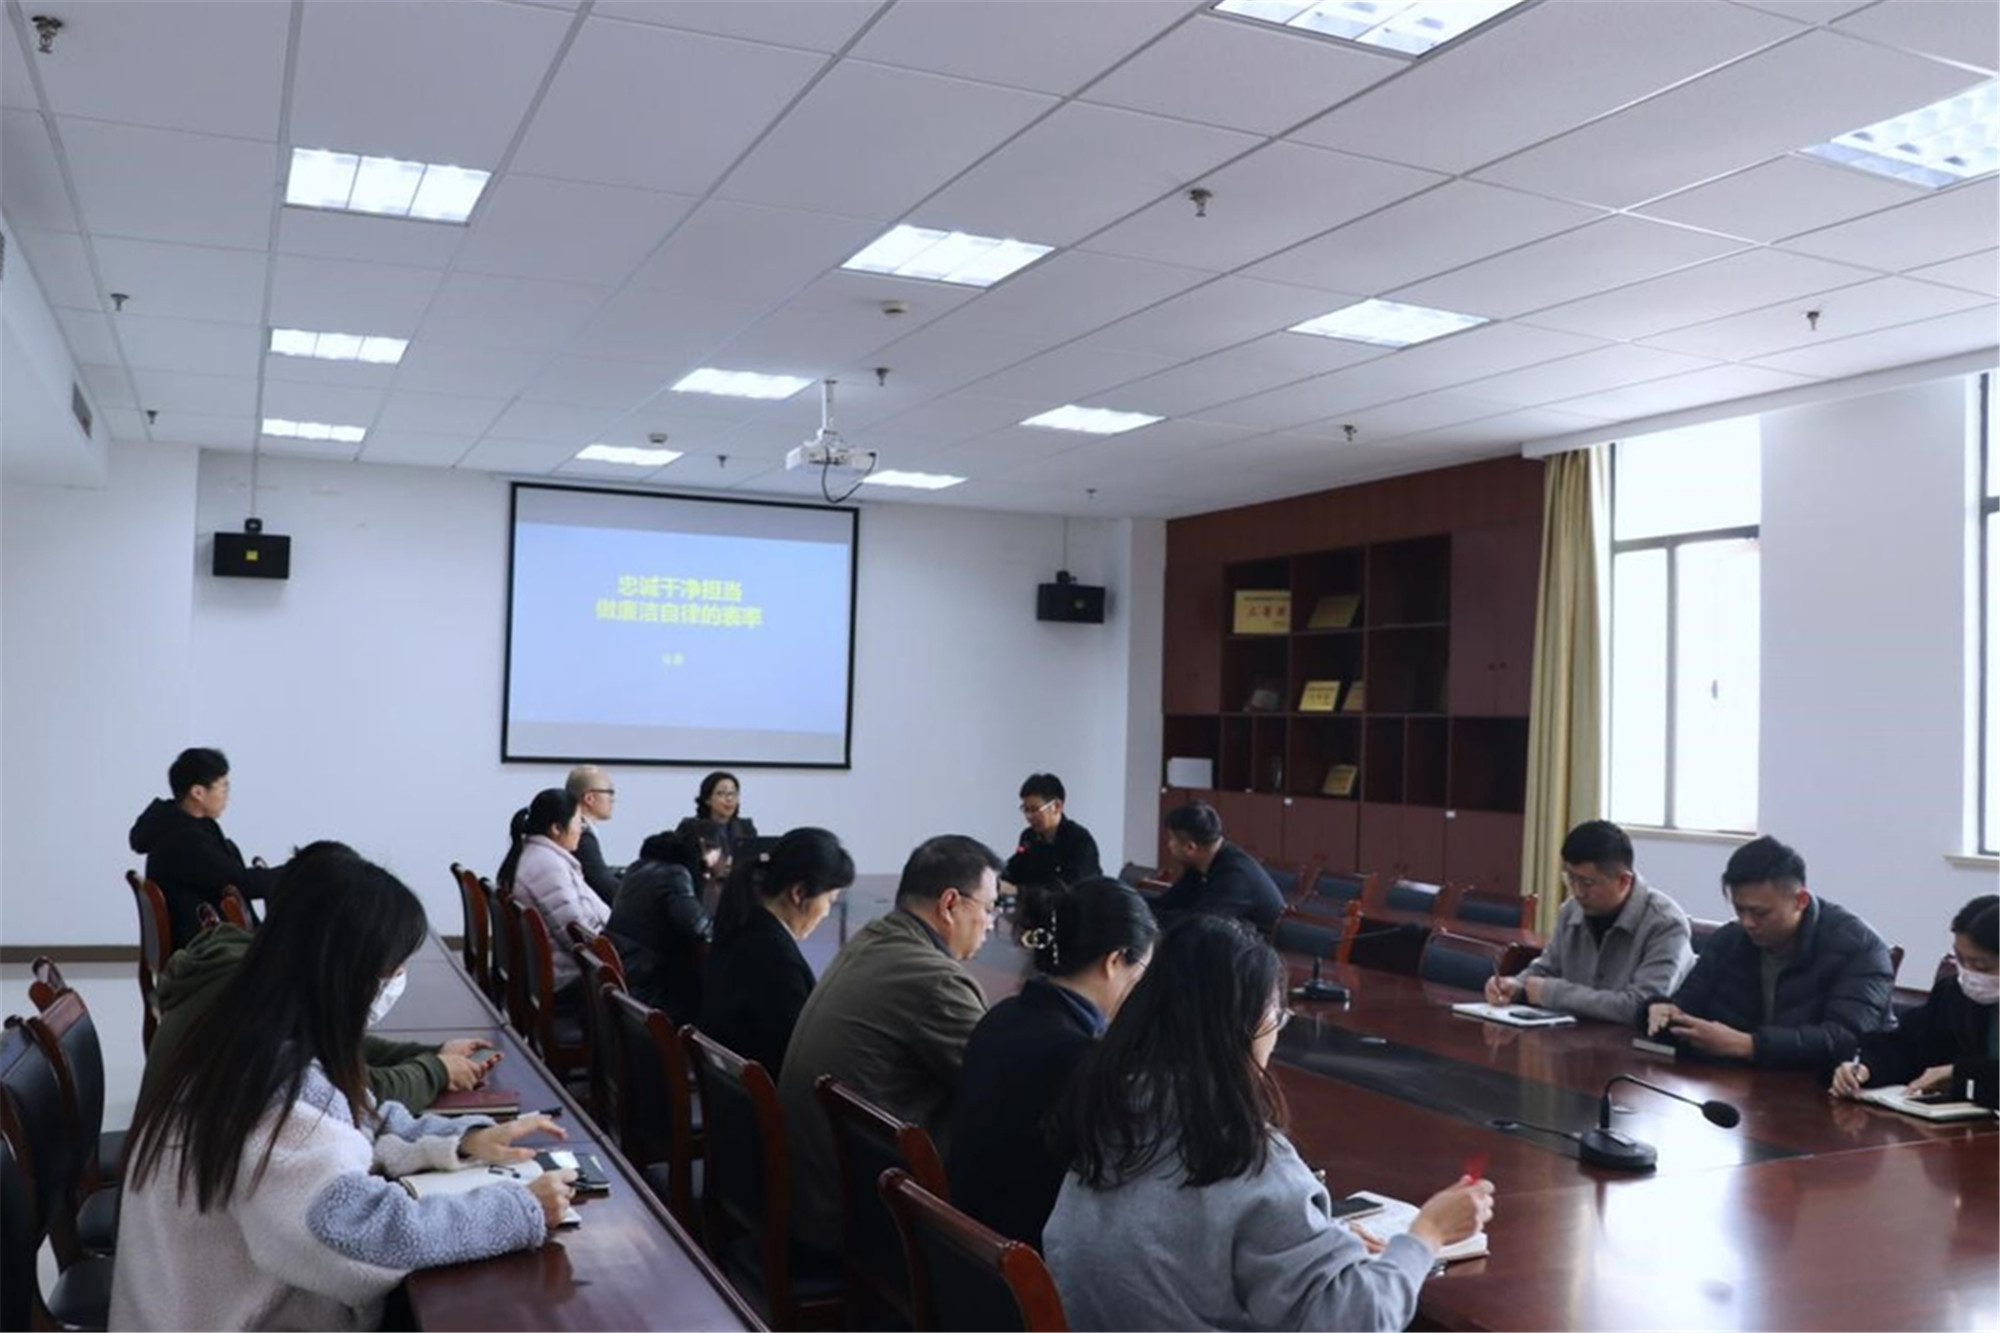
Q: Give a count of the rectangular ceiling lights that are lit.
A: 11